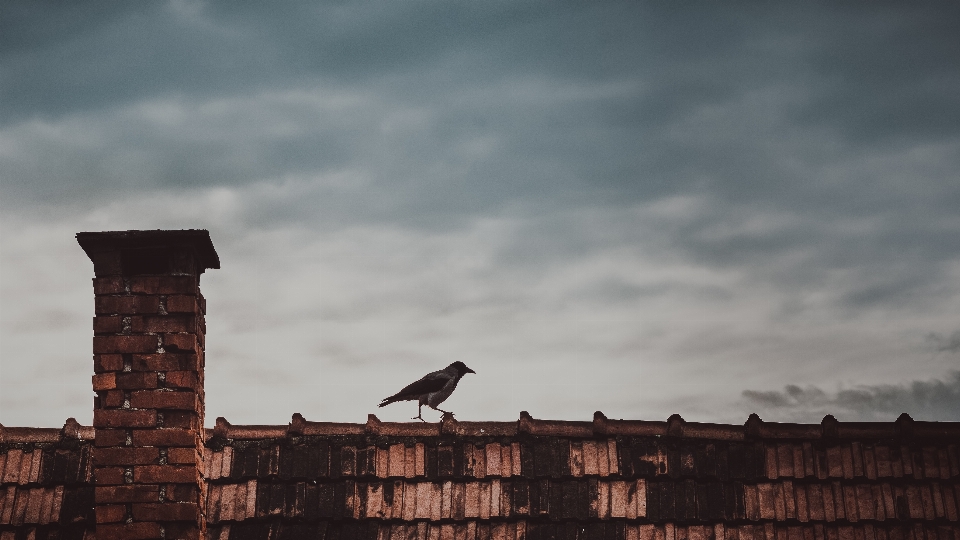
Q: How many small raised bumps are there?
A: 11